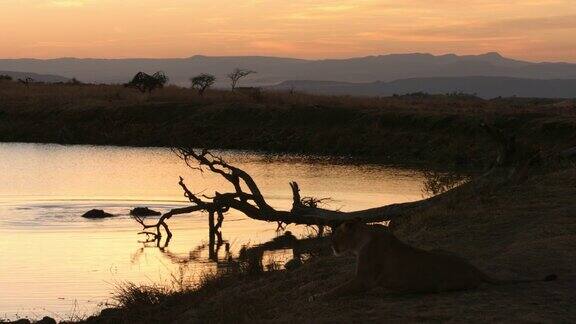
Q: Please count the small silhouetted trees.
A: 3